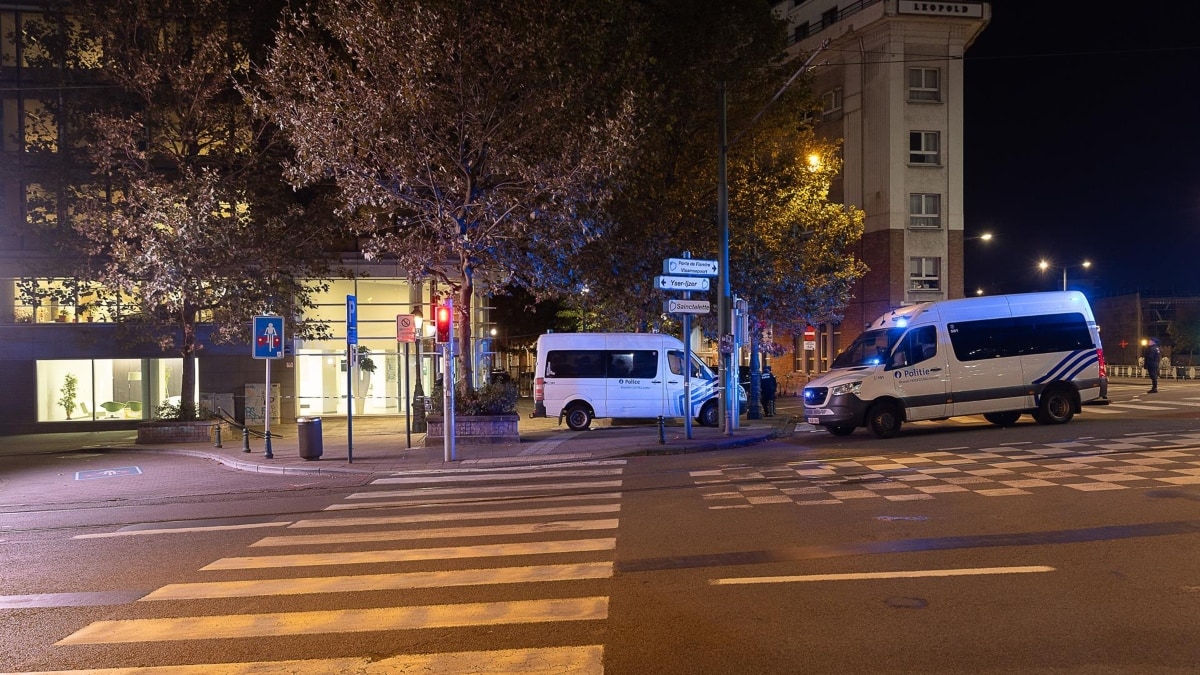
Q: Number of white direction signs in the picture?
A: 3